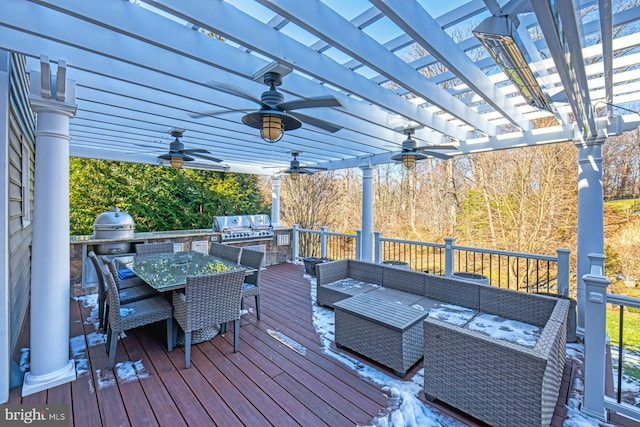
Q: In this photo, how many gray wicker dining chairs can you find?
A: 7